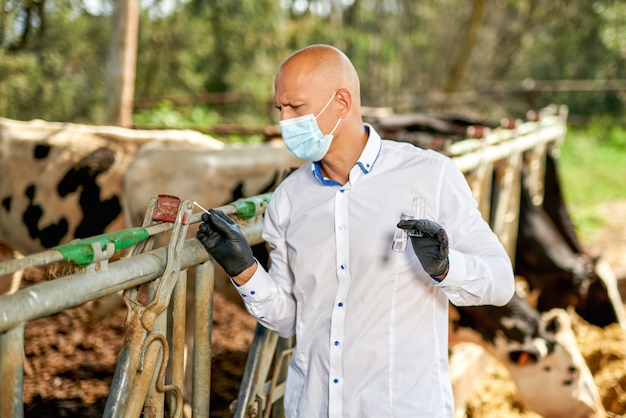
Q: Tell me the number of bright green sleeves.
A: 2